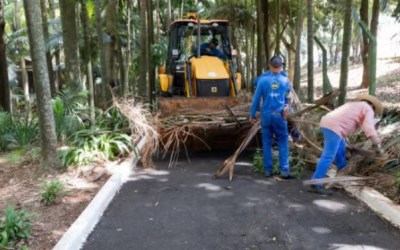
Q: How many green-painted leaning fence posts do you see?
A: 2